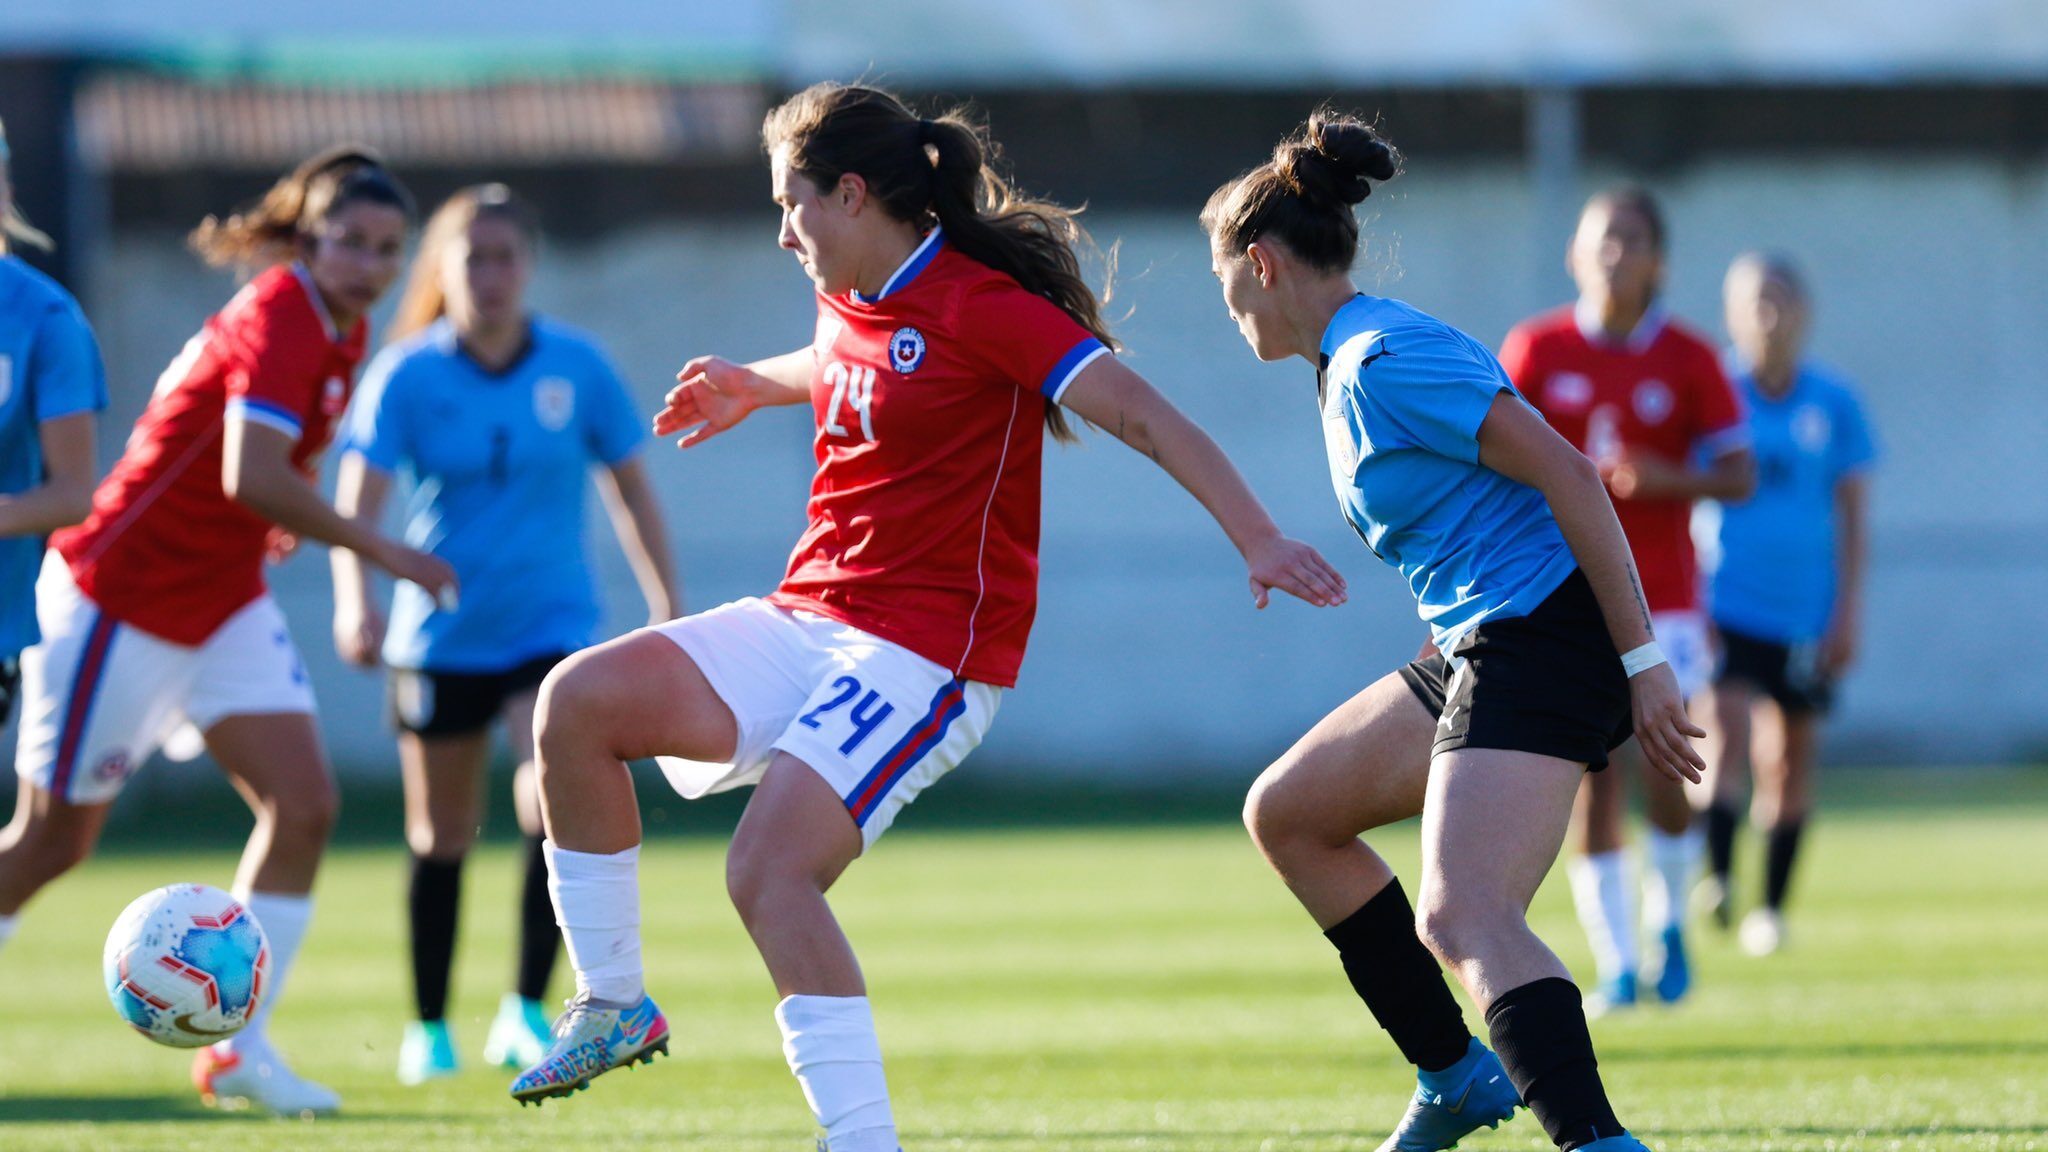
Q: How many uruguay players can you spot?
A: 4